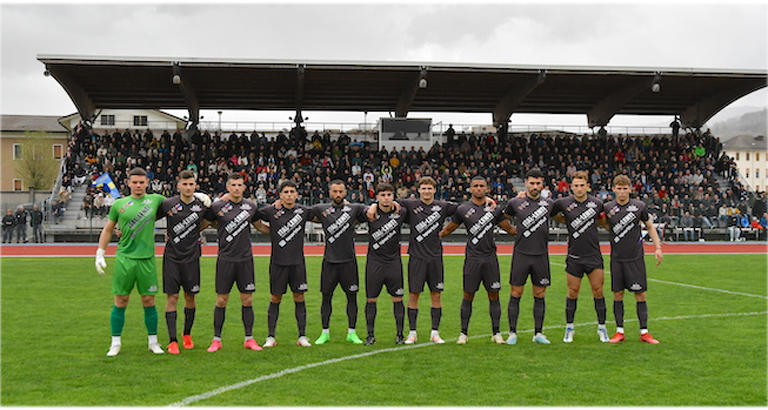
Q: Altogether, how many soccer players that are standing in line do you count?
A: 11